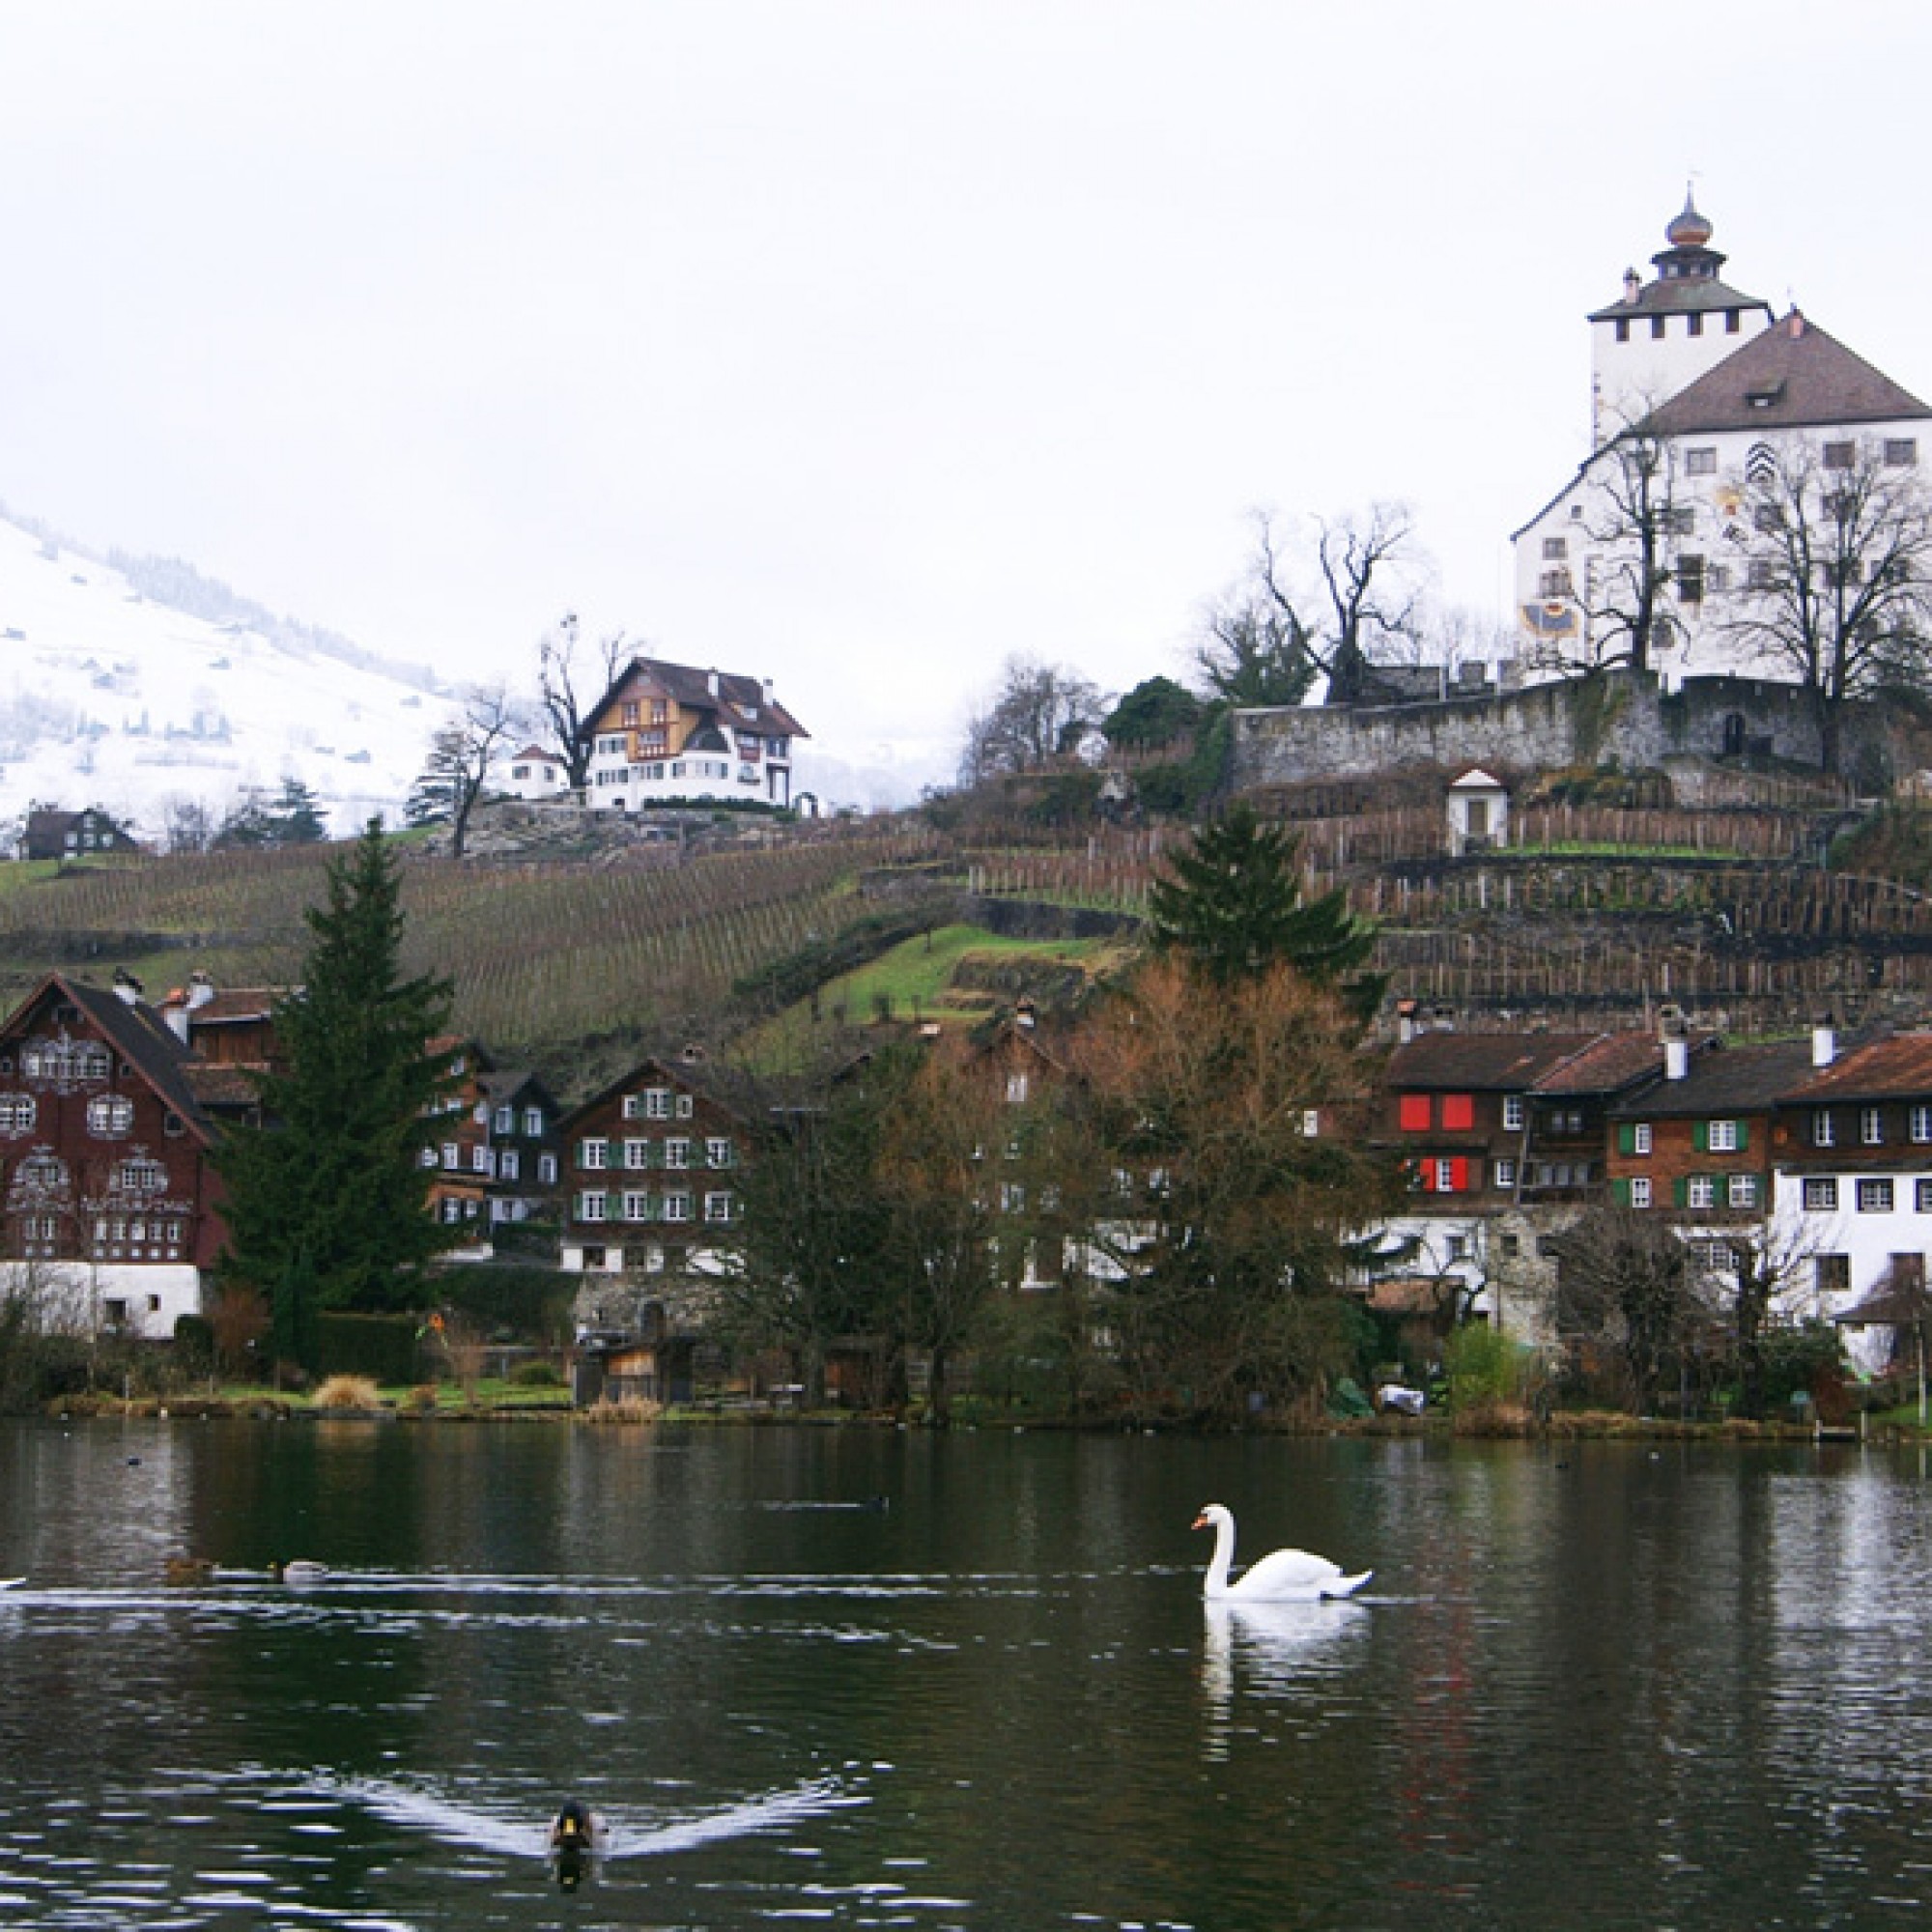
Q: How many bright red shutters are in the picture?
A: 4